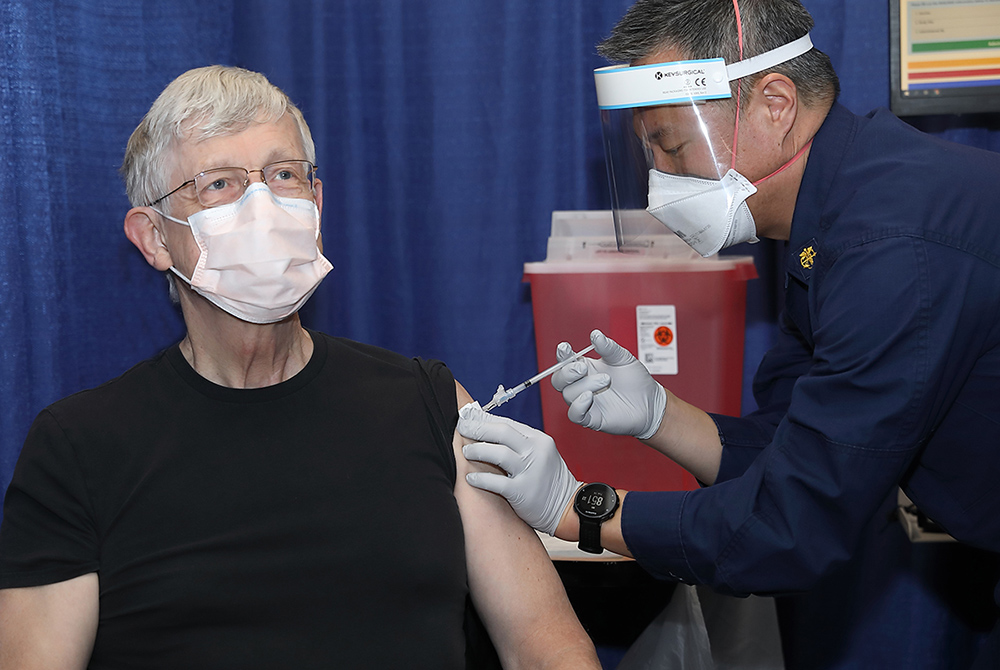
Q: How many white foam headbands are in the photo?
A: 1